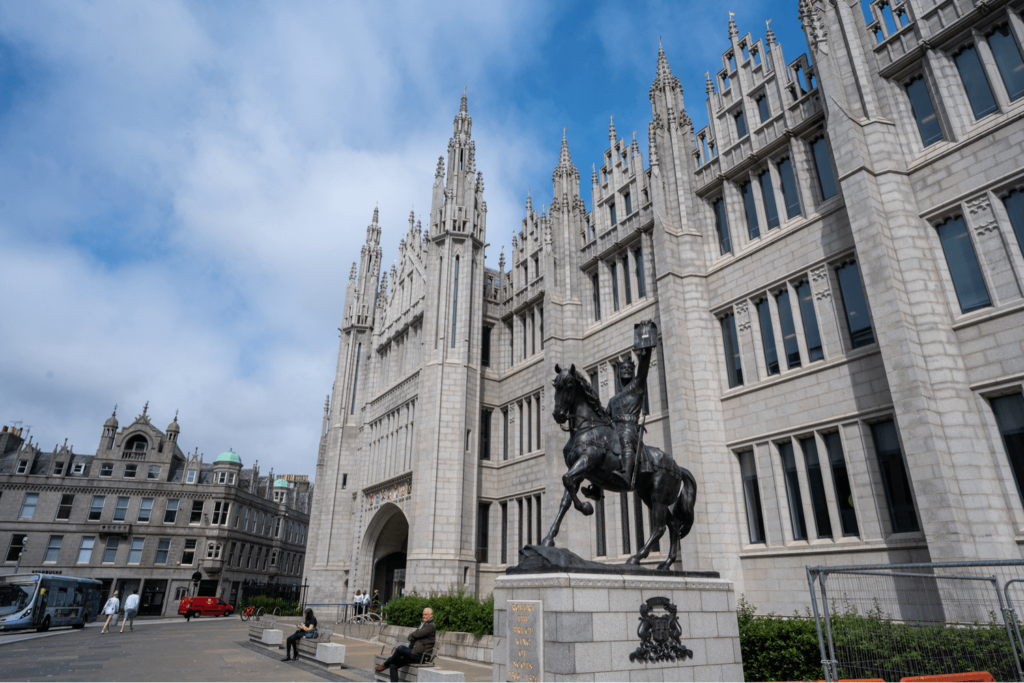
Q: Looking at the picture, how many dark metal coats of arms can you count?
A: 1